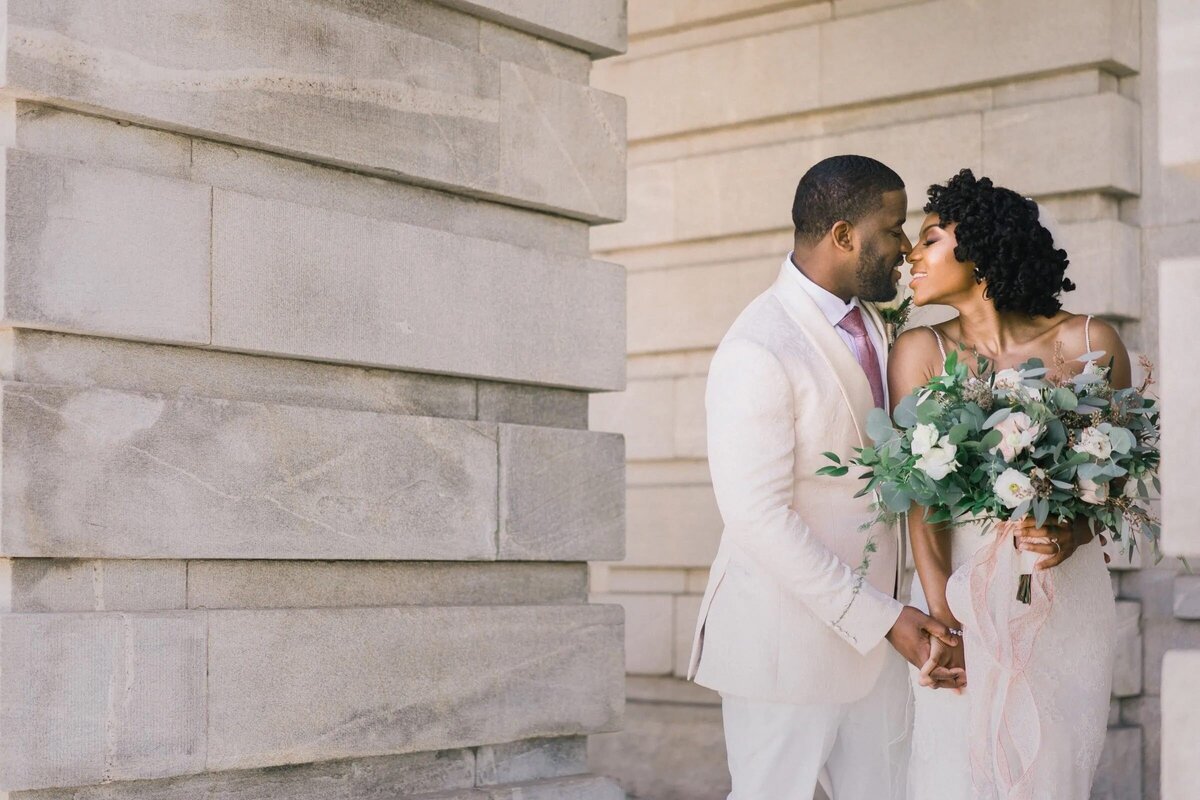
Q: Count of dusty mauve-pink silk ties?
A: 1